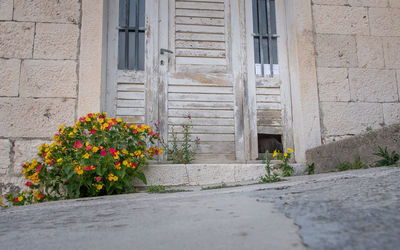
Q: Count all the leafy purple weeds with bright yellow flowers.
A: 0